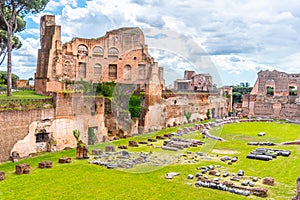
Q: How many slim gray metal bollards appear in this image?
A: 0